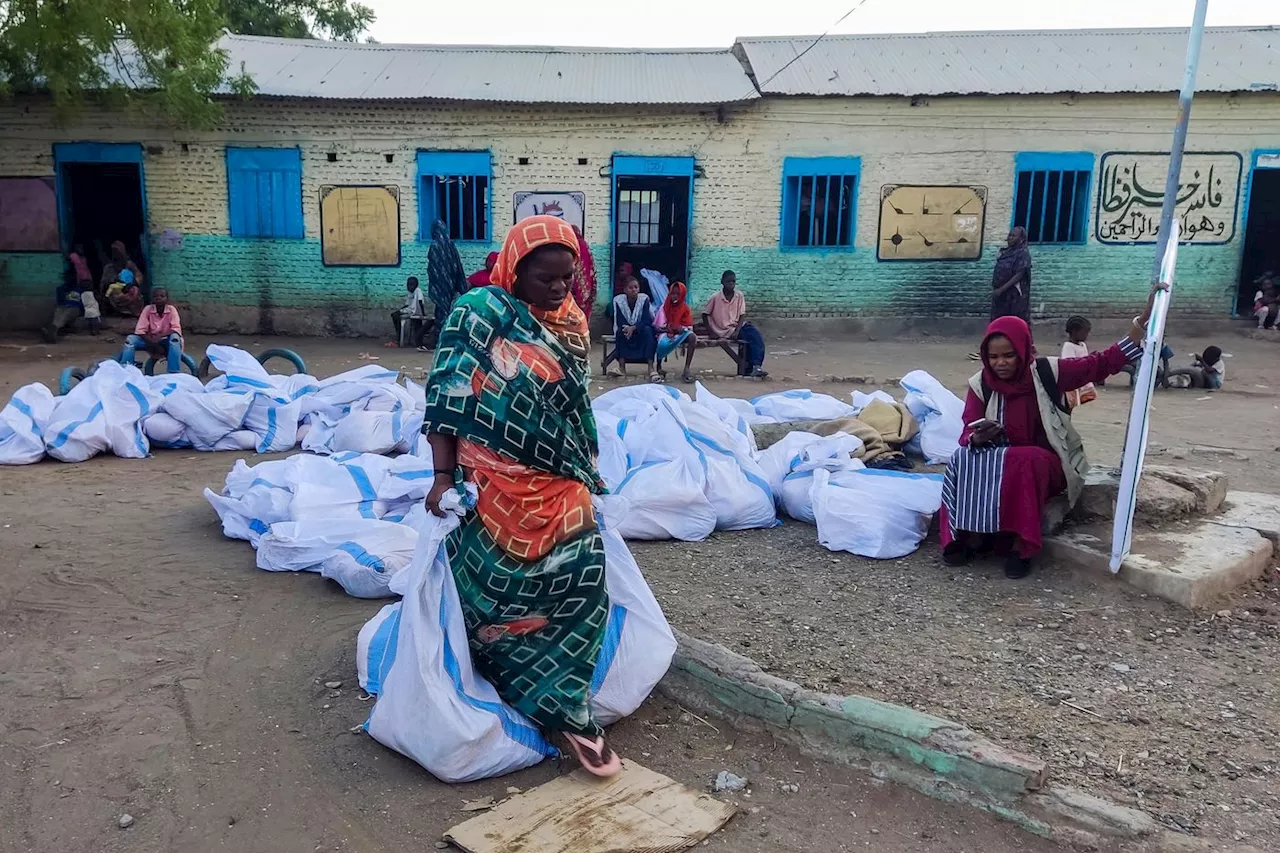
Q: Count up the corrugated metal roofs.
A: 2